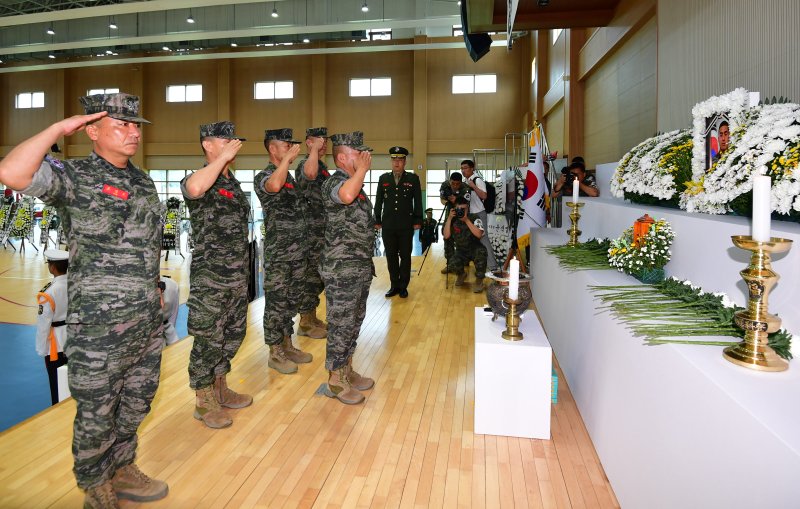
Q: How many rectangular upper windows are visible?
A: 6